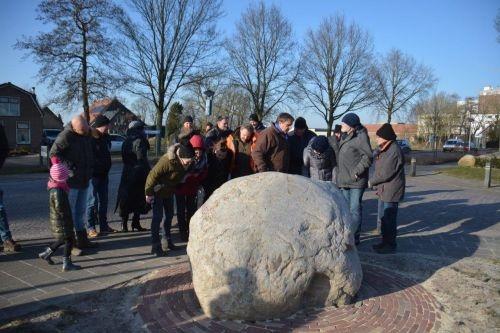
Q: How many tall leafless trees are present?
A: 5